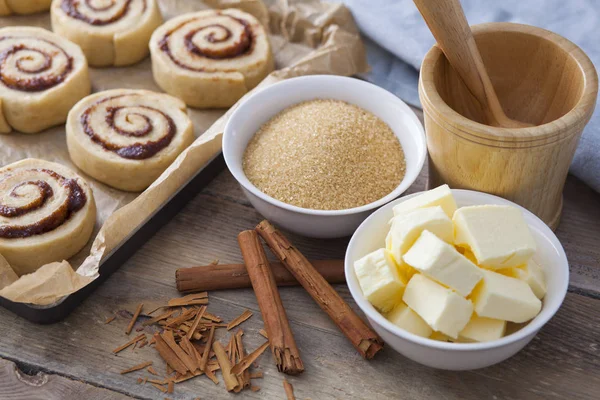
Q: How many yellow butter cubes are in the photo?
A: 10